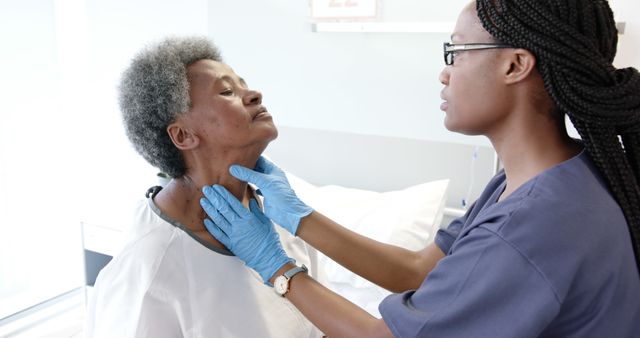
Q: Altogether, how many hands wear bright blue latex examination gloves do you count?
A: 2